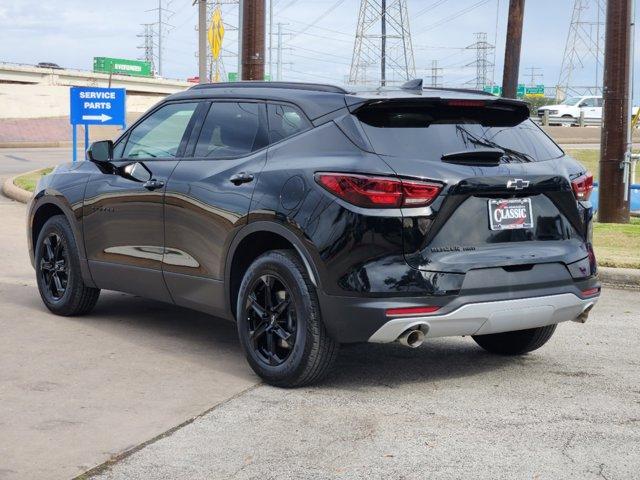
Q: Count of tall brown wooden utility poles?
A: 3